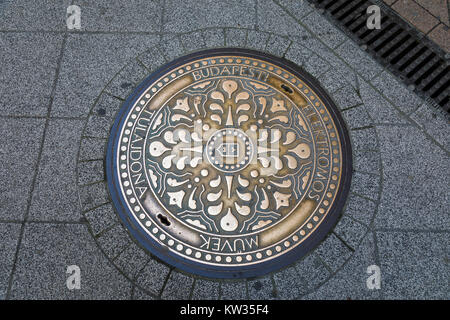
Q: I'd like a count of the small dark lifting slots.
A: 2